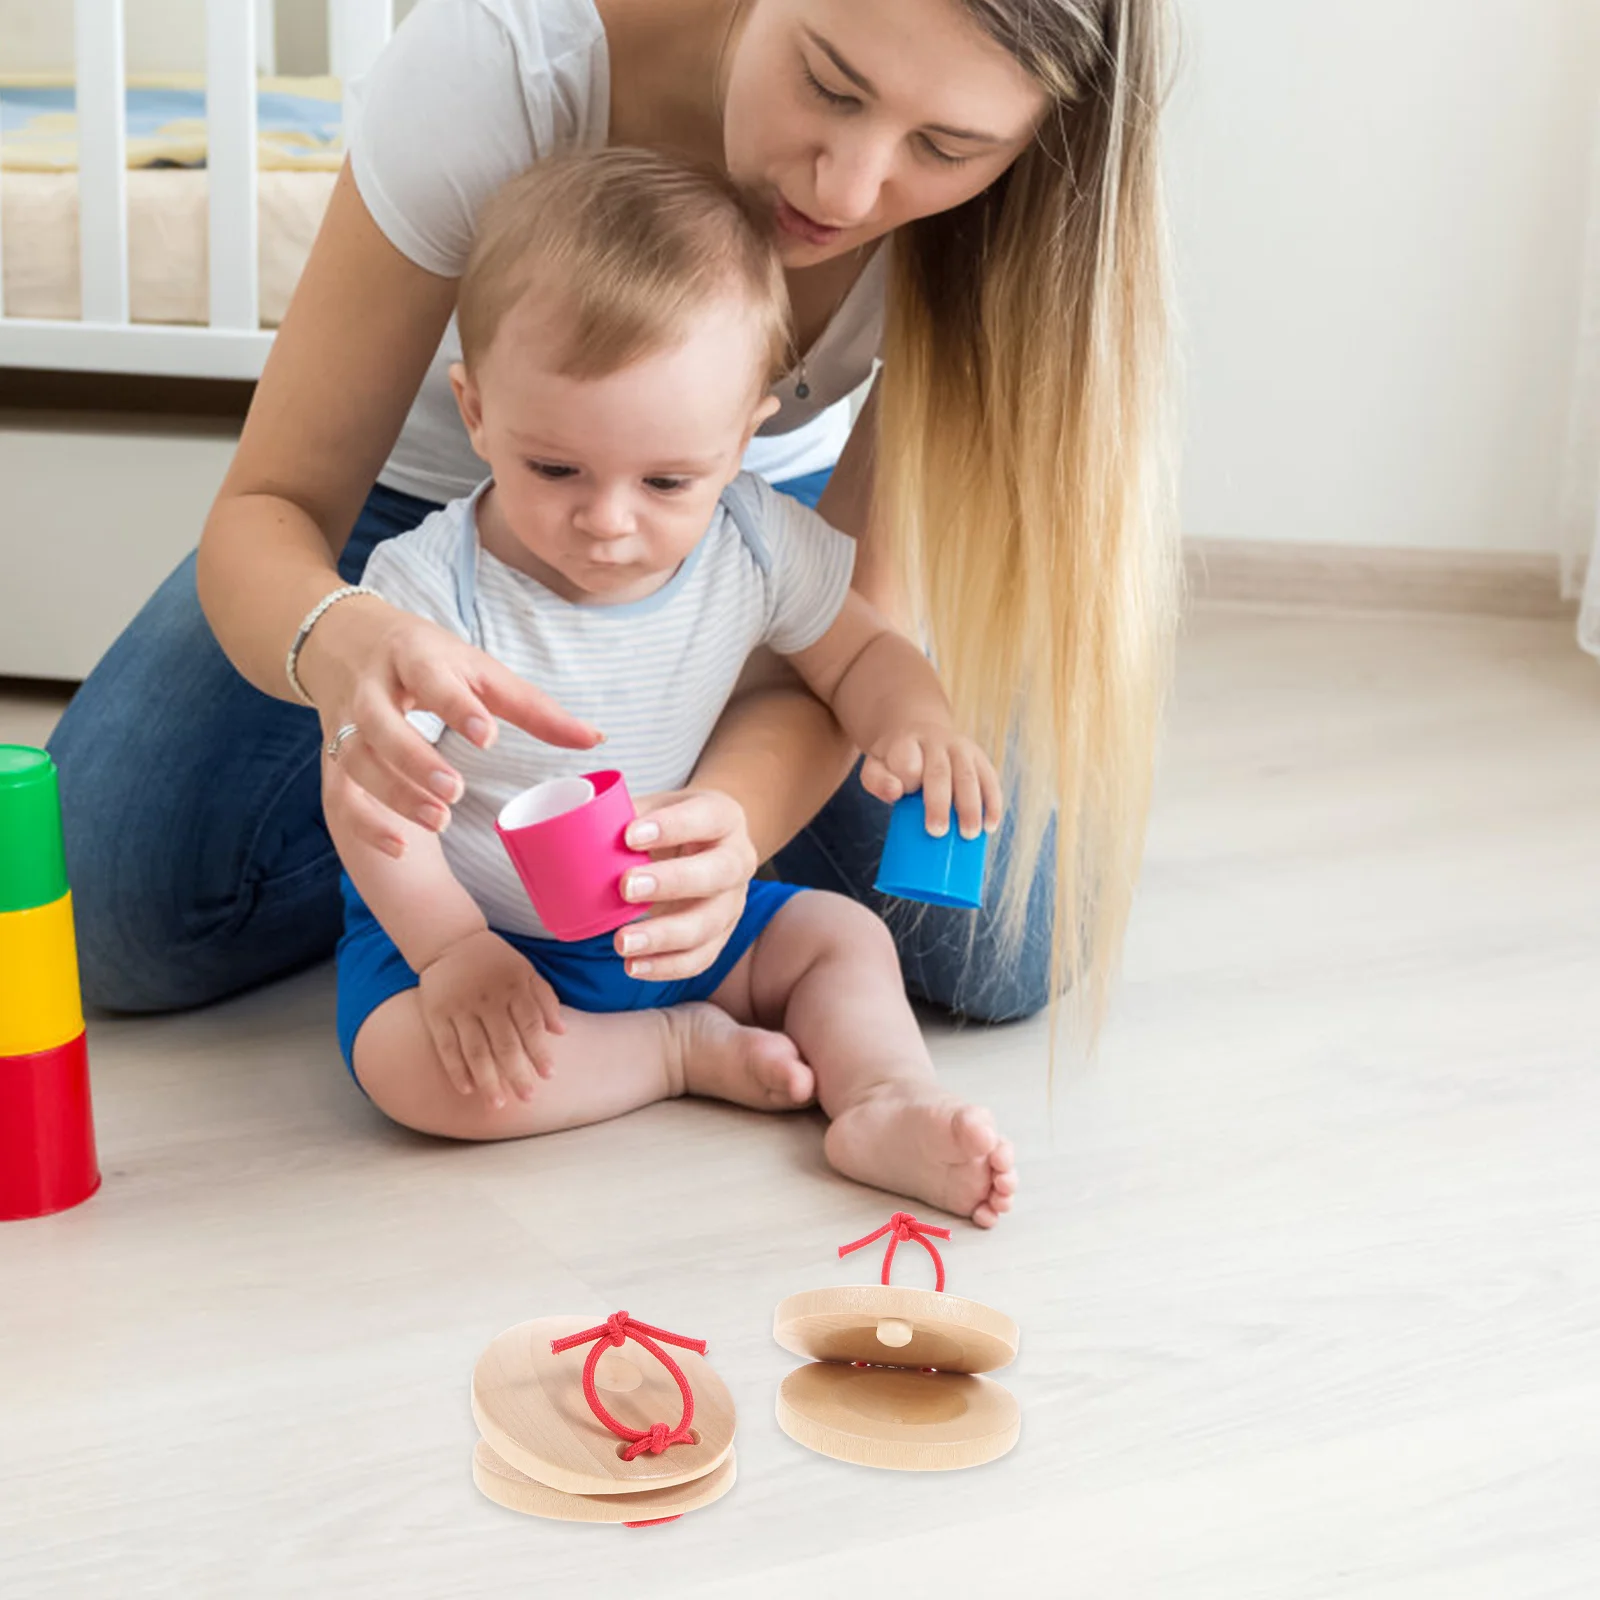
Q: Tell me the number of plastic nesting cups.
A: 6